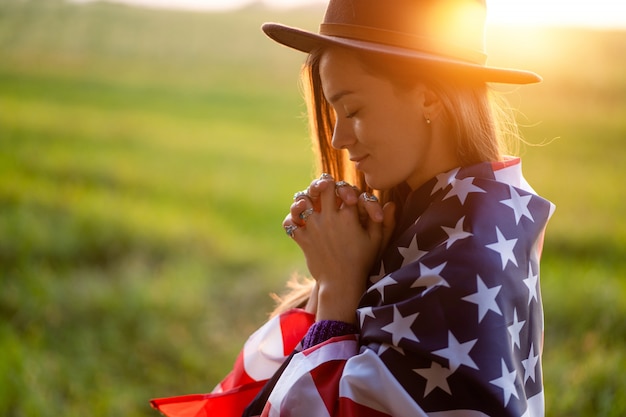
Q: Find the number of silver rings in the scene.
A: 6